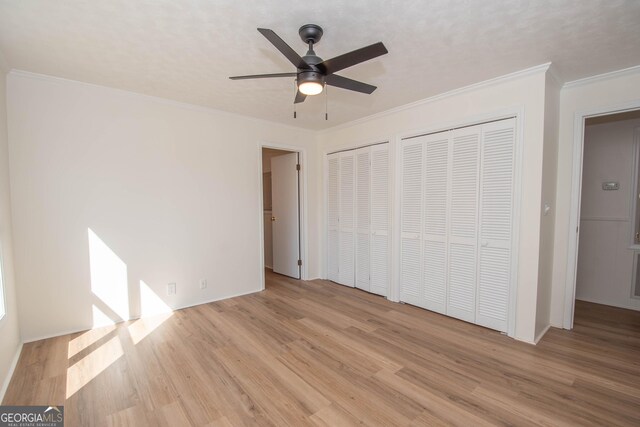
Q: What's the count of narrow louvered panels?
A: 8